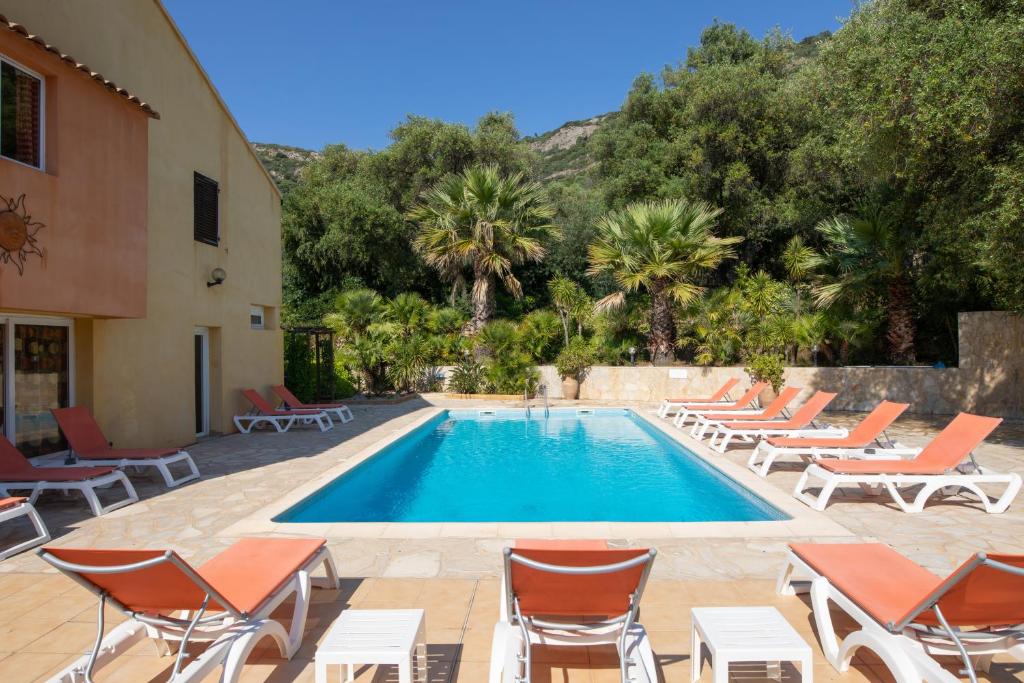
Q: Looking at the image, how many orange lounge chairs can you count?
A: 14